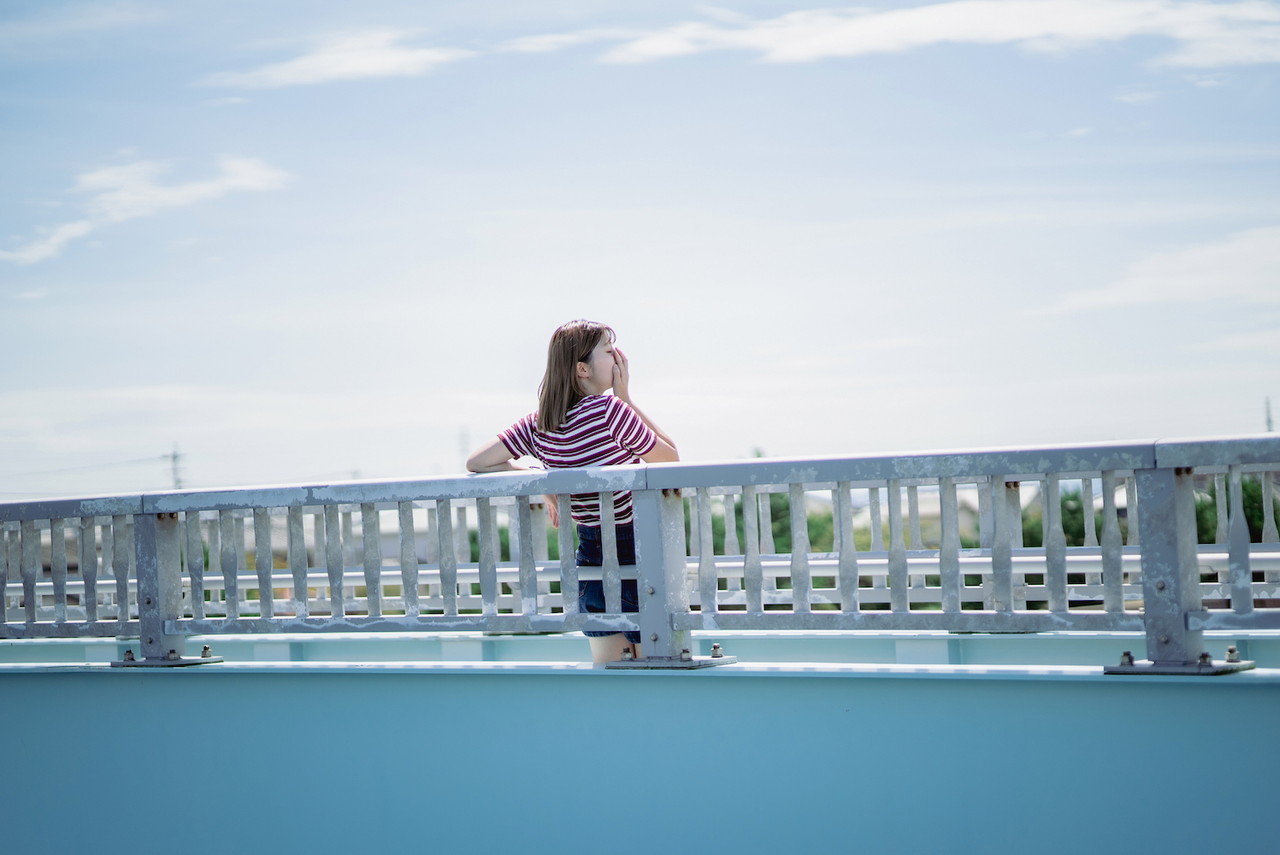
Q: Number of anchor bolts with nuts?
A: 9